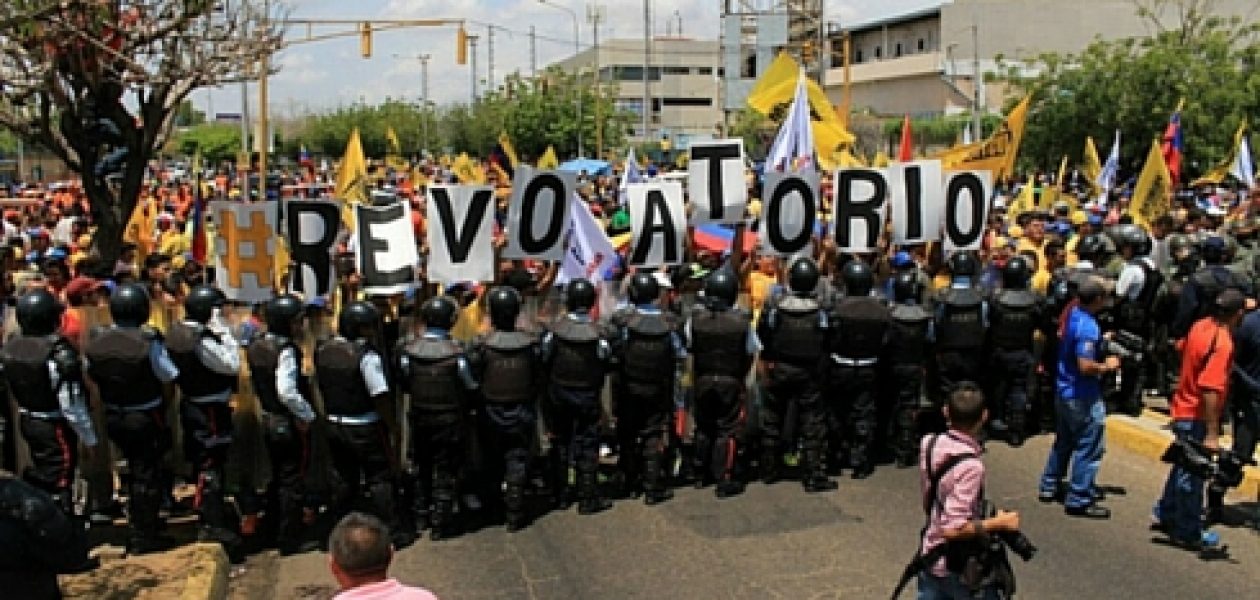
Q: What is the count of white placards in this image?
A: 11